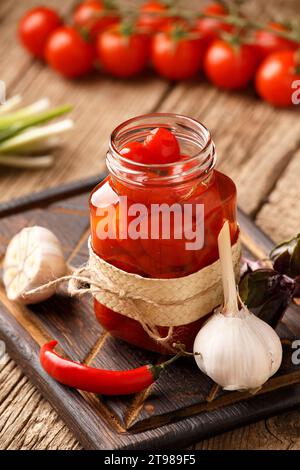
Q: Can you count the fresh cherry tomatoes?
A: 10